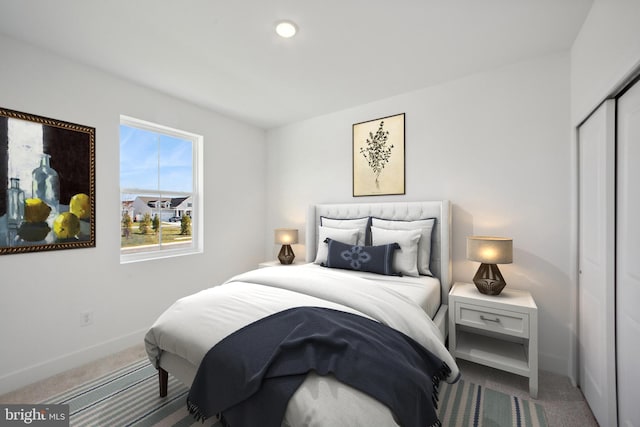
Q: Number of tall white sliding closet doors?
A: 2